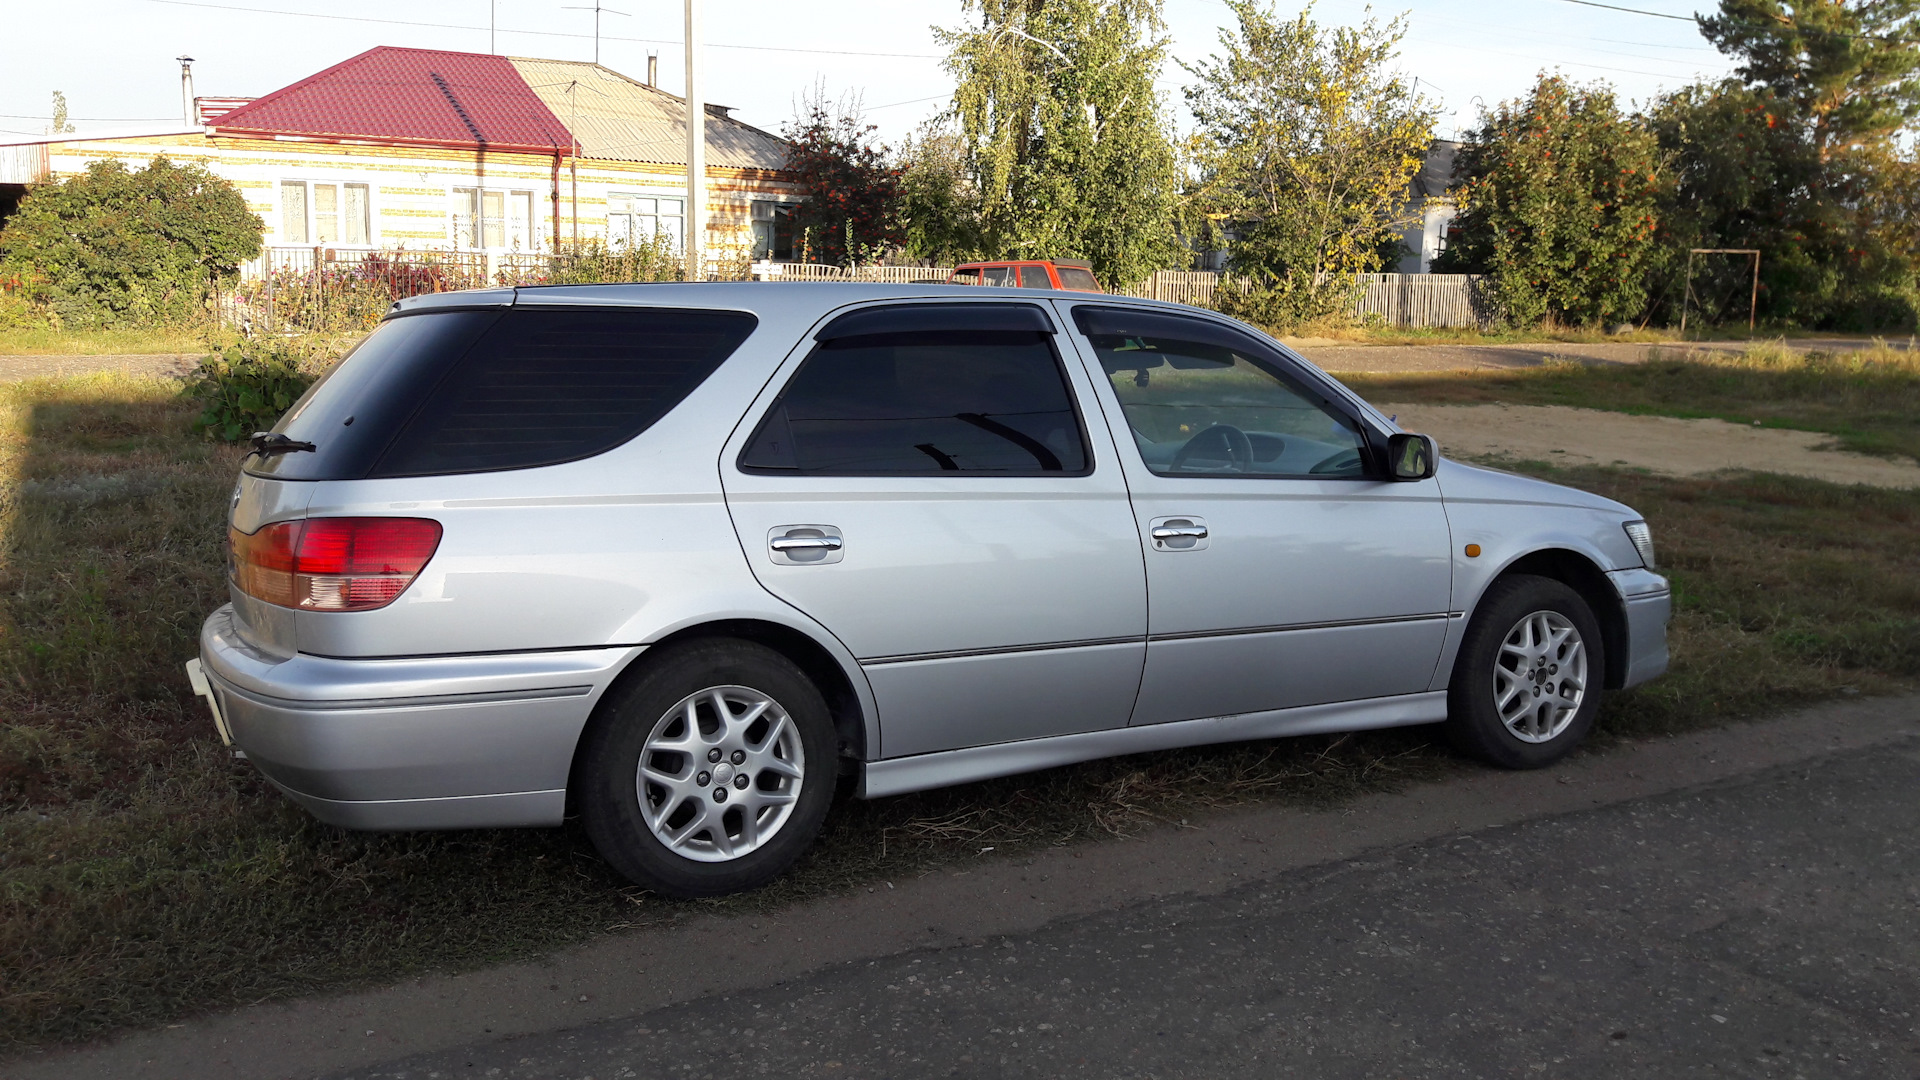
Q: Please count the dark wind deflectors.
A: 2